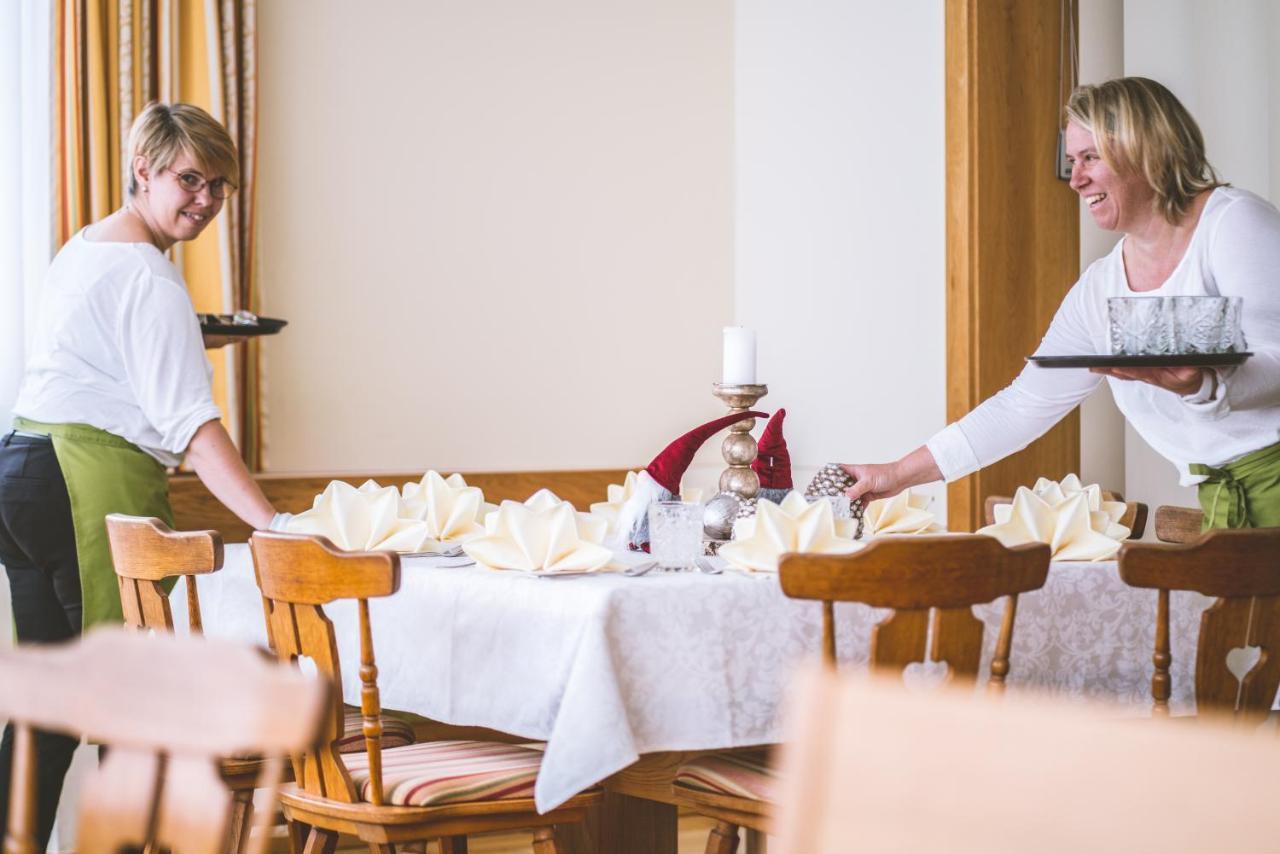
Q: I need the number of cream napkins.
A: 8